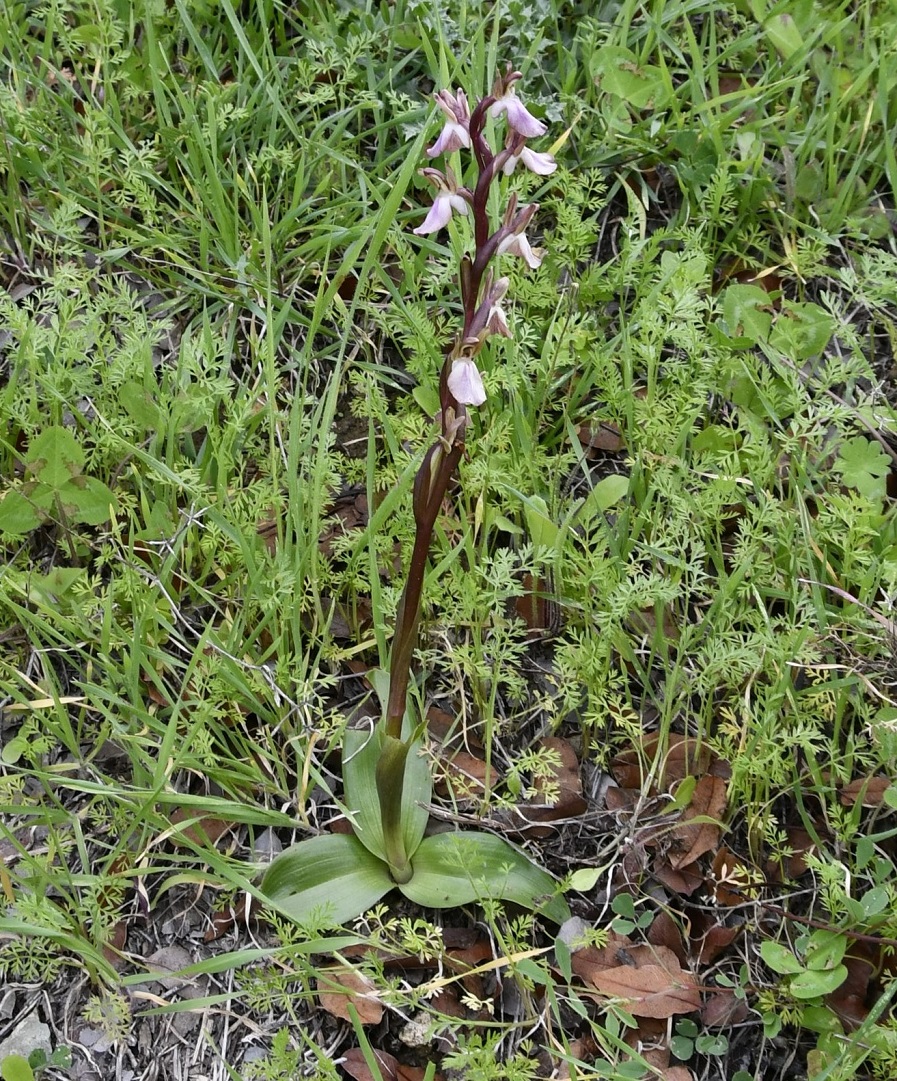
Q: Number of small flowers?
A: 7